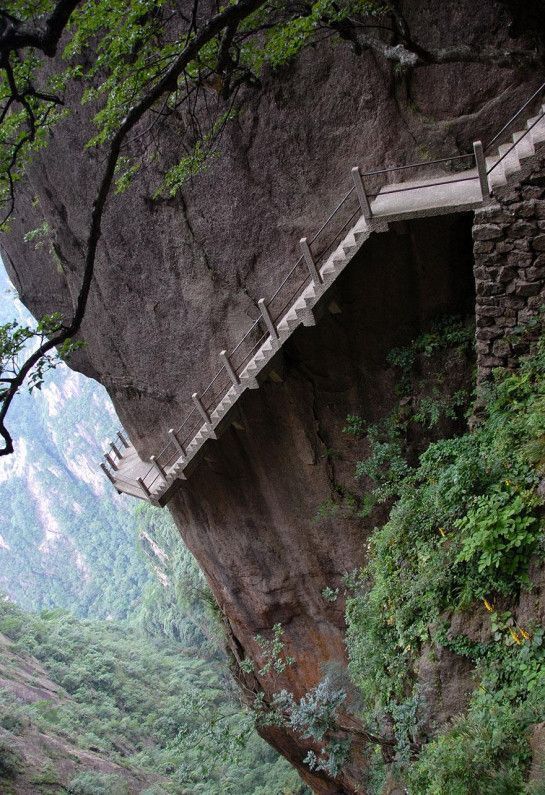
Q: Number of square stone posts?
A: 13